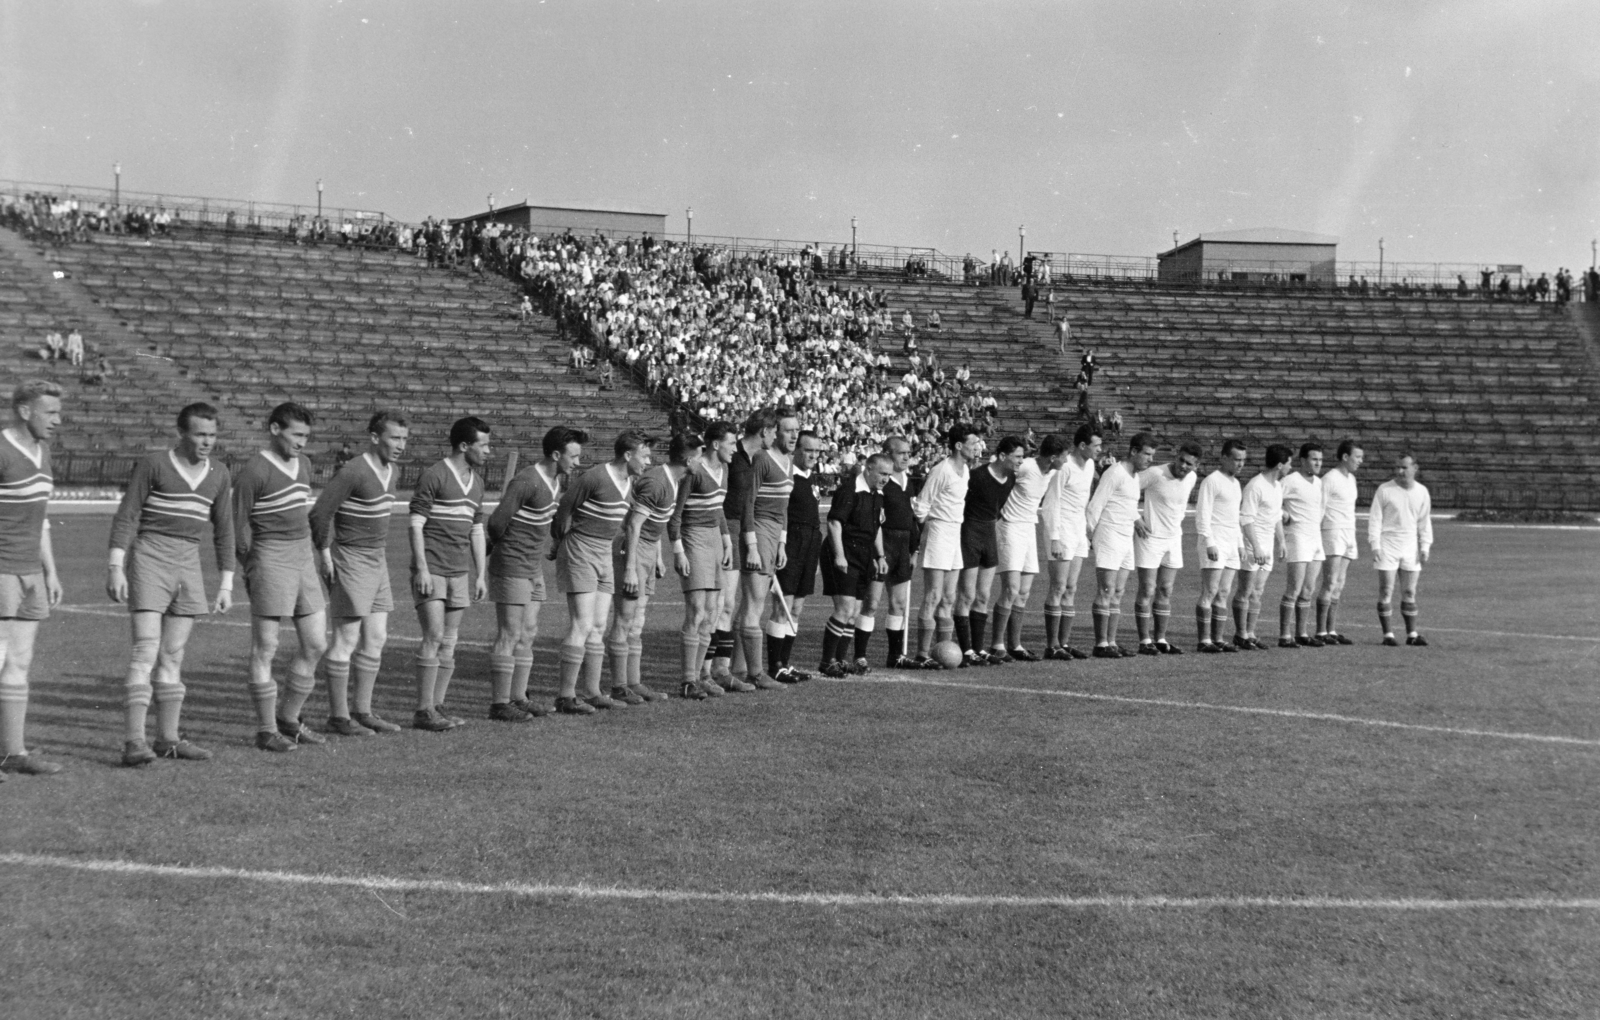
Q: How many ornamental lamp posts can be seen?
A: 9